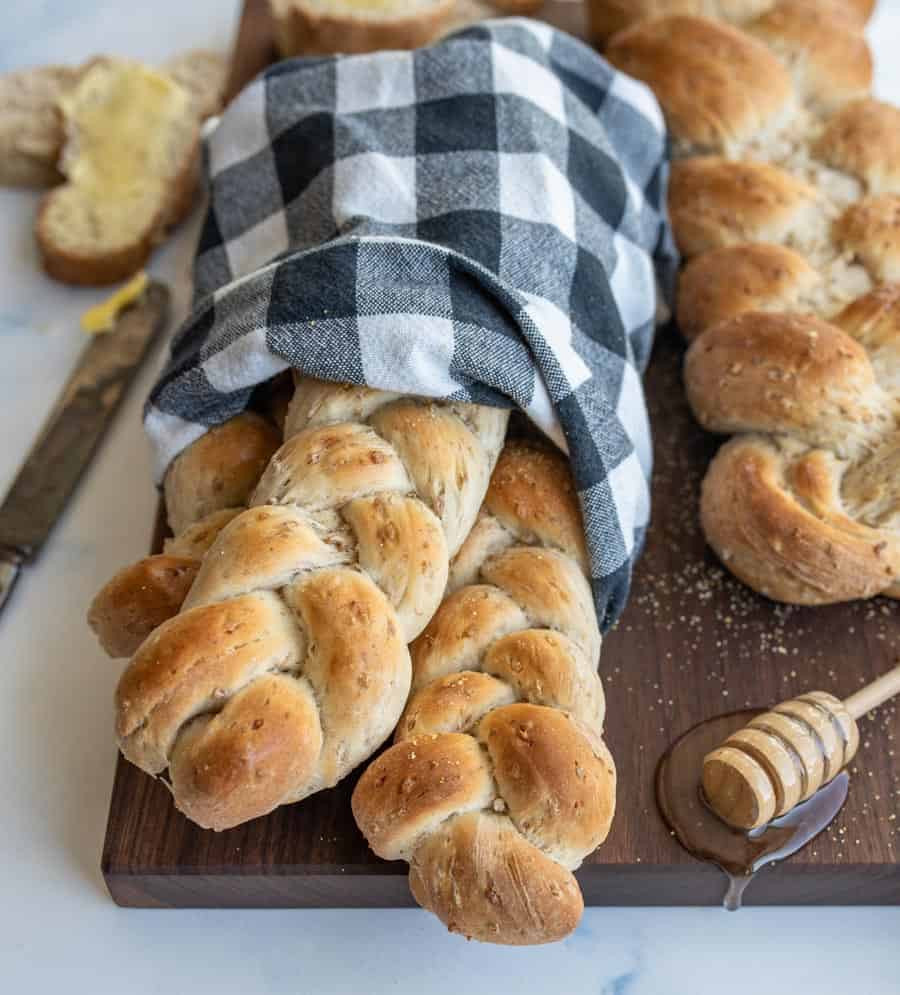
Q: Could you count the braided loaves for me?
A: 4